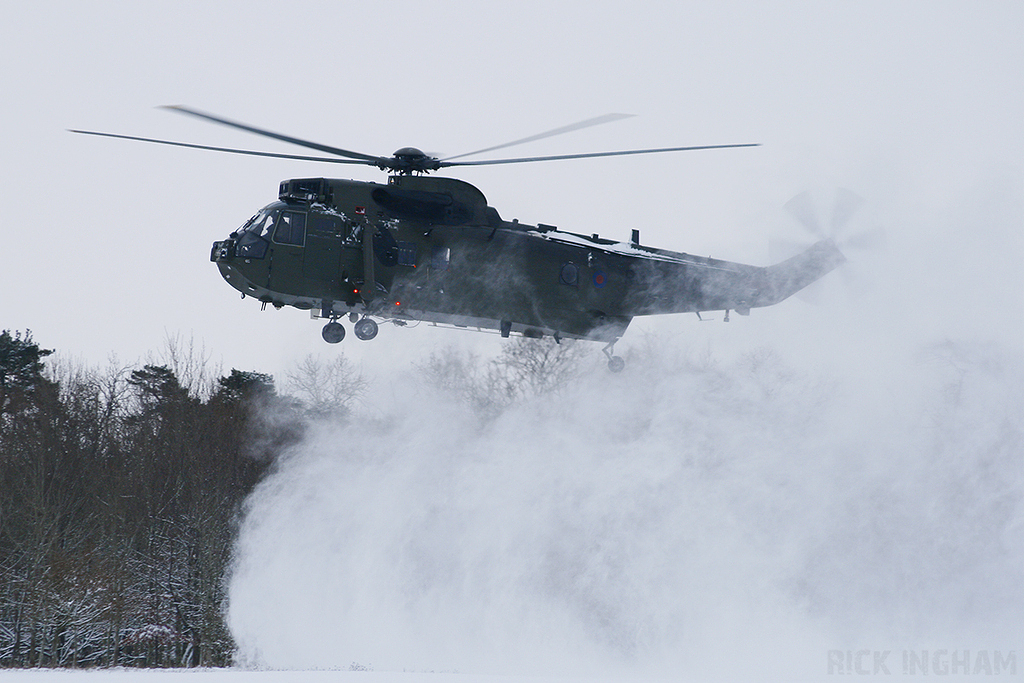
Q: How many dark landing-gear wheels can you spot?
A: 3